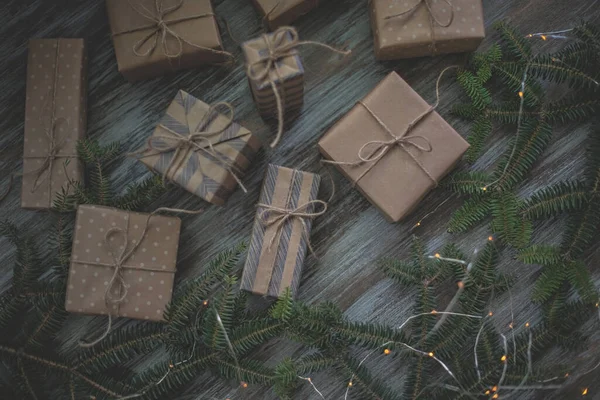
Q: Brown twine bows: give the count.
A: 8